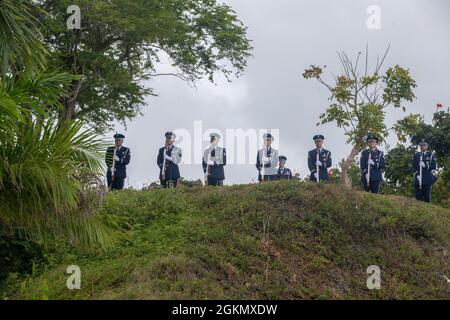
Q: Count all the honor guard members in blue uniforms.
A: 8